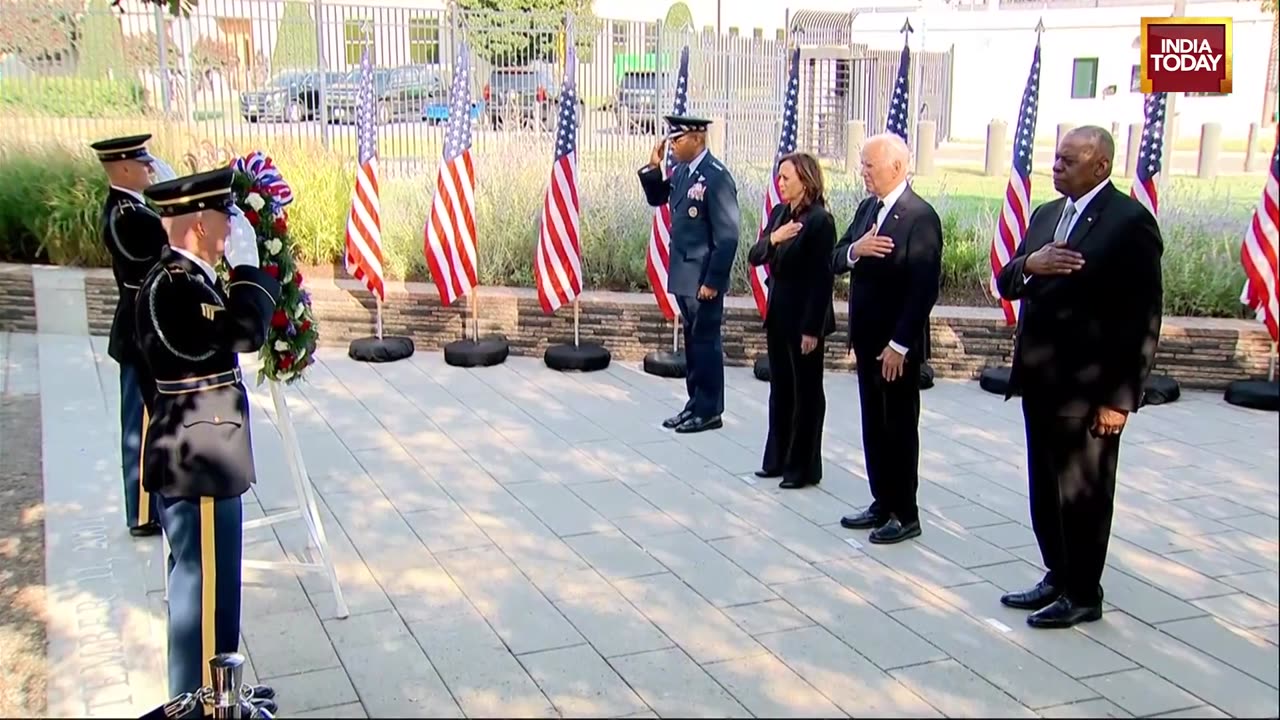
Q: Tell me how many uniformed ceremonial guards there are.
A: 2